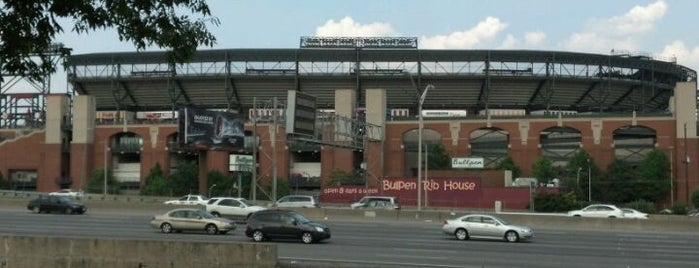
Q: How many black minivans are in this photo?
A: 1